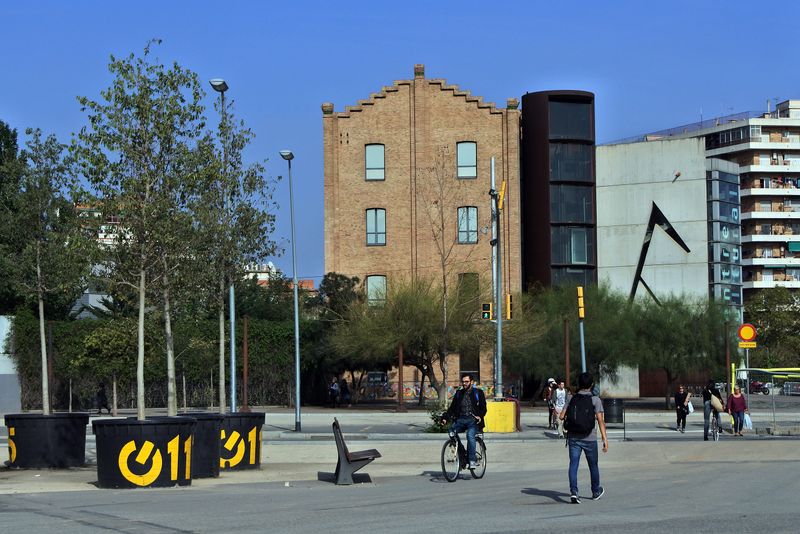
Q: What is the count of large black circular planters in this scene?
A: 4